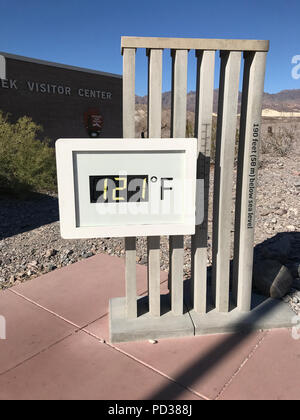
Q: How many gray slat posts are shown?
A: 6